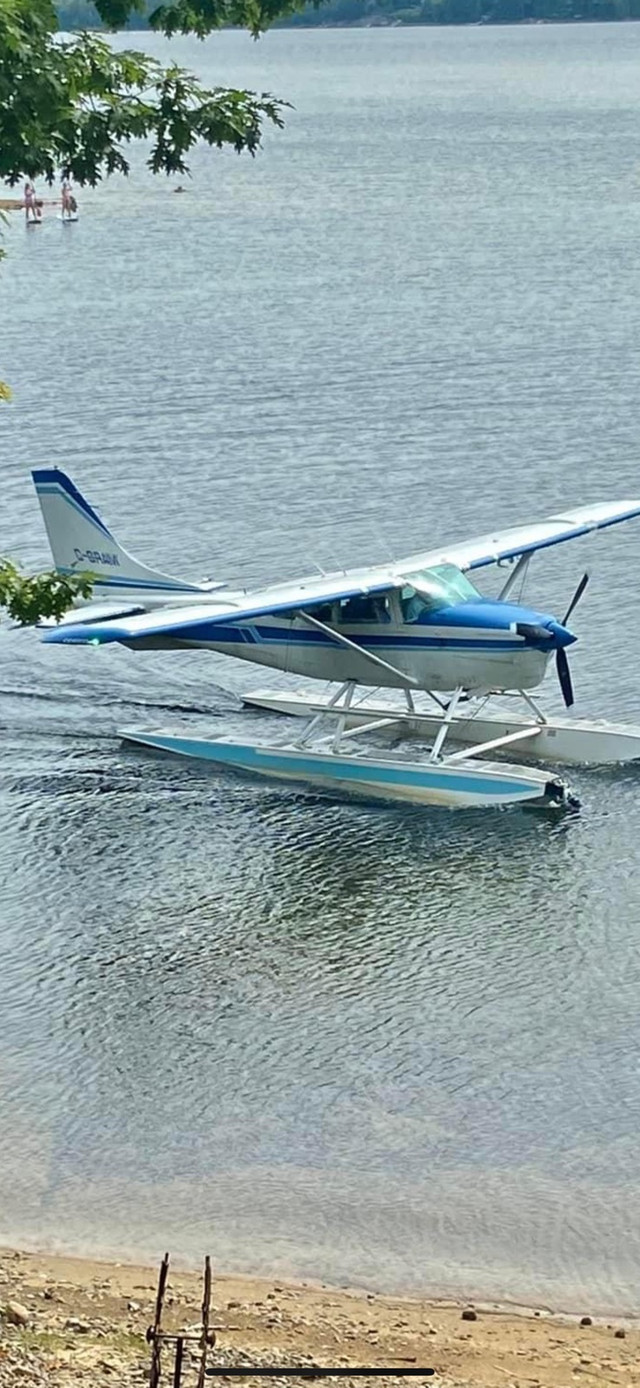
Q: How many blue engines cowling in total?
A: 1